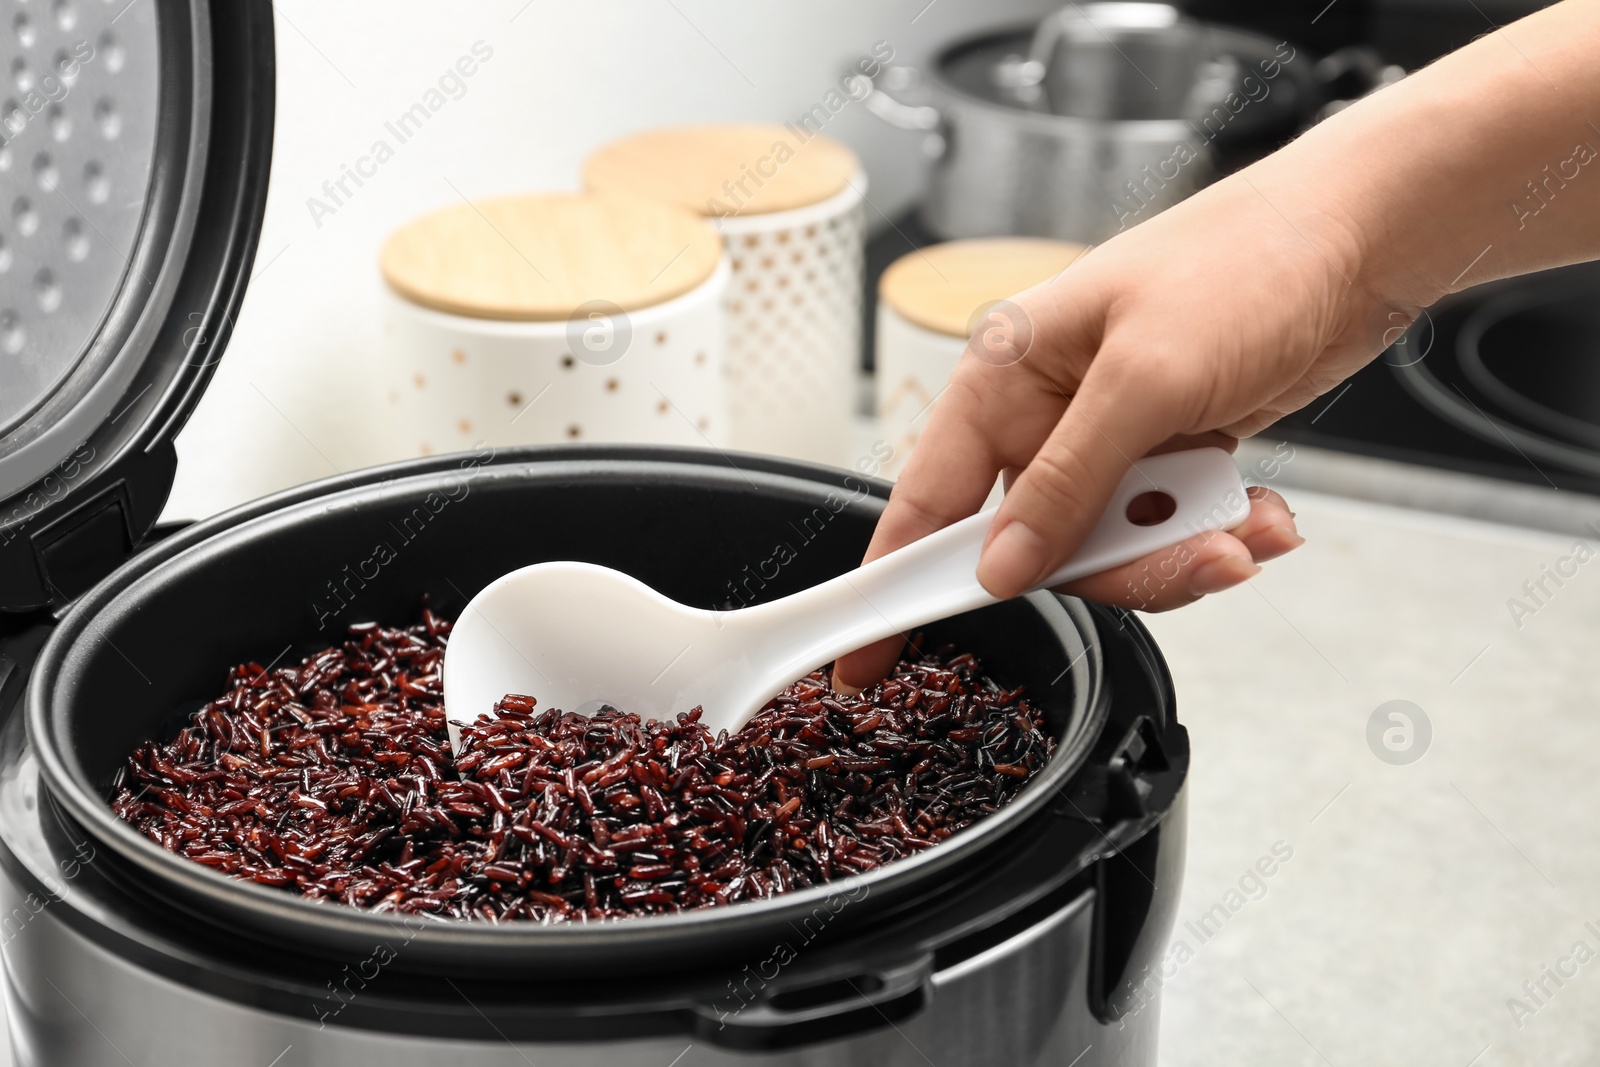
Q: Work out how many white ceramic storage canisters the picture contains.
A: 3